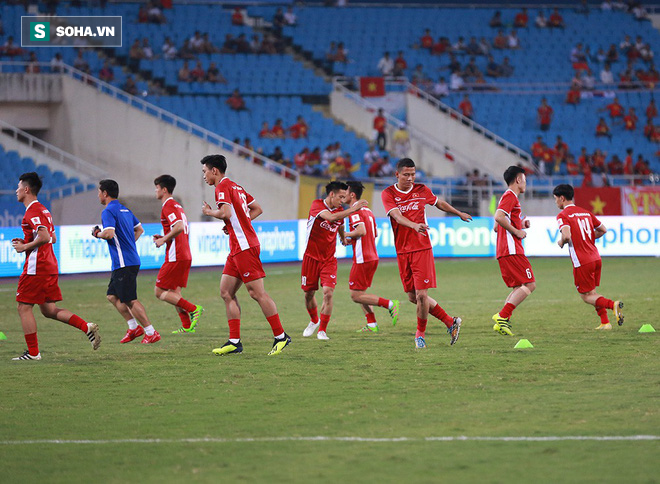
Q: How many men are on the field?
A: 9